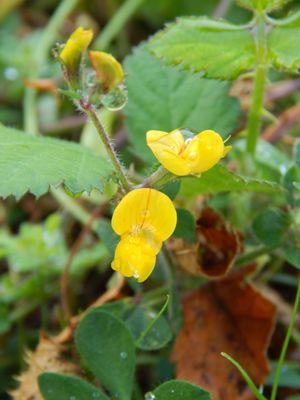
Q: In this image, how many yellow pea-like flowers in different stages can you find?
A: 4